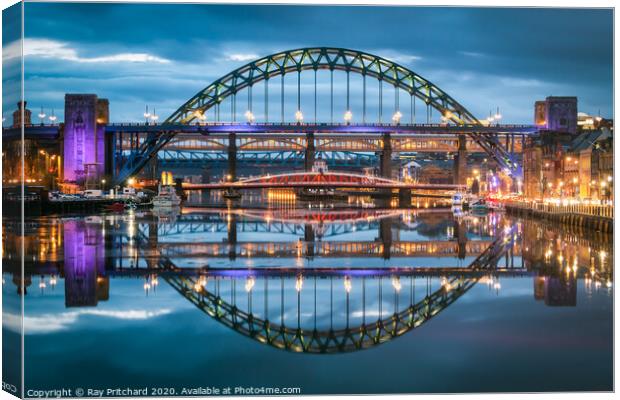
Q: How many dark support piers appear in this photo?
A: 4